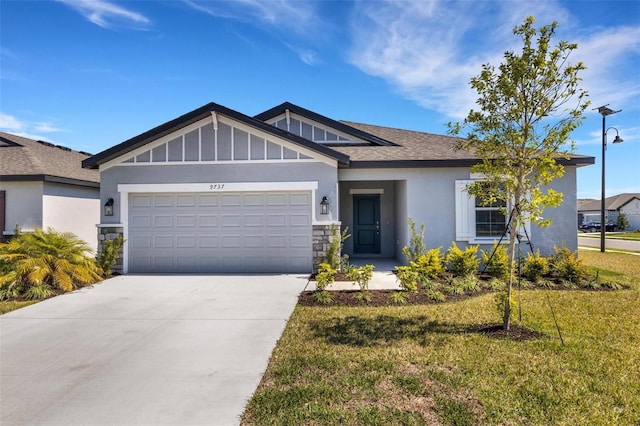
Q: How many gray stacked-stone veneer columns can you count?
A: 2